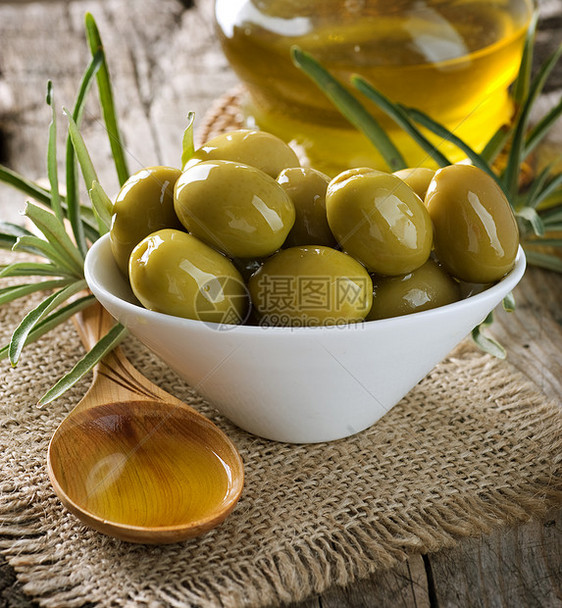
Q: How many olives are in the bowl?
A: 10